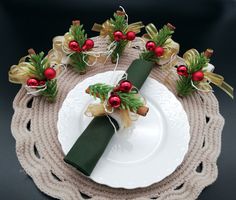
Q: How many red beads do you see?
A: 12